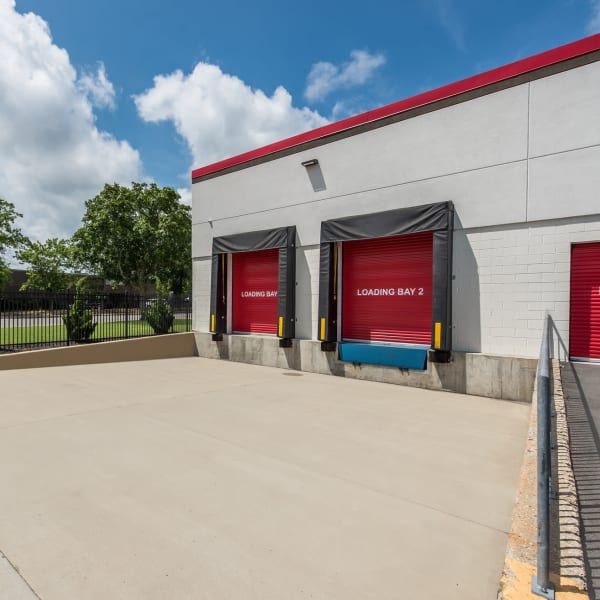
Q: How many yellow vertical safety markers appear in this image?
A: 4